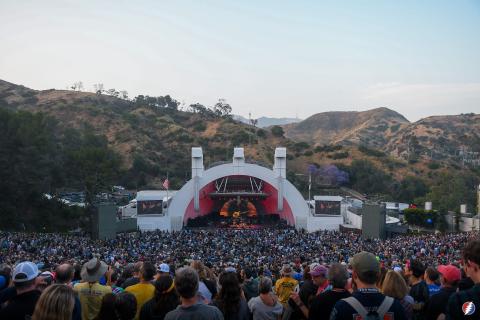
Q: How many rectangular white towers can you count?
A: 3